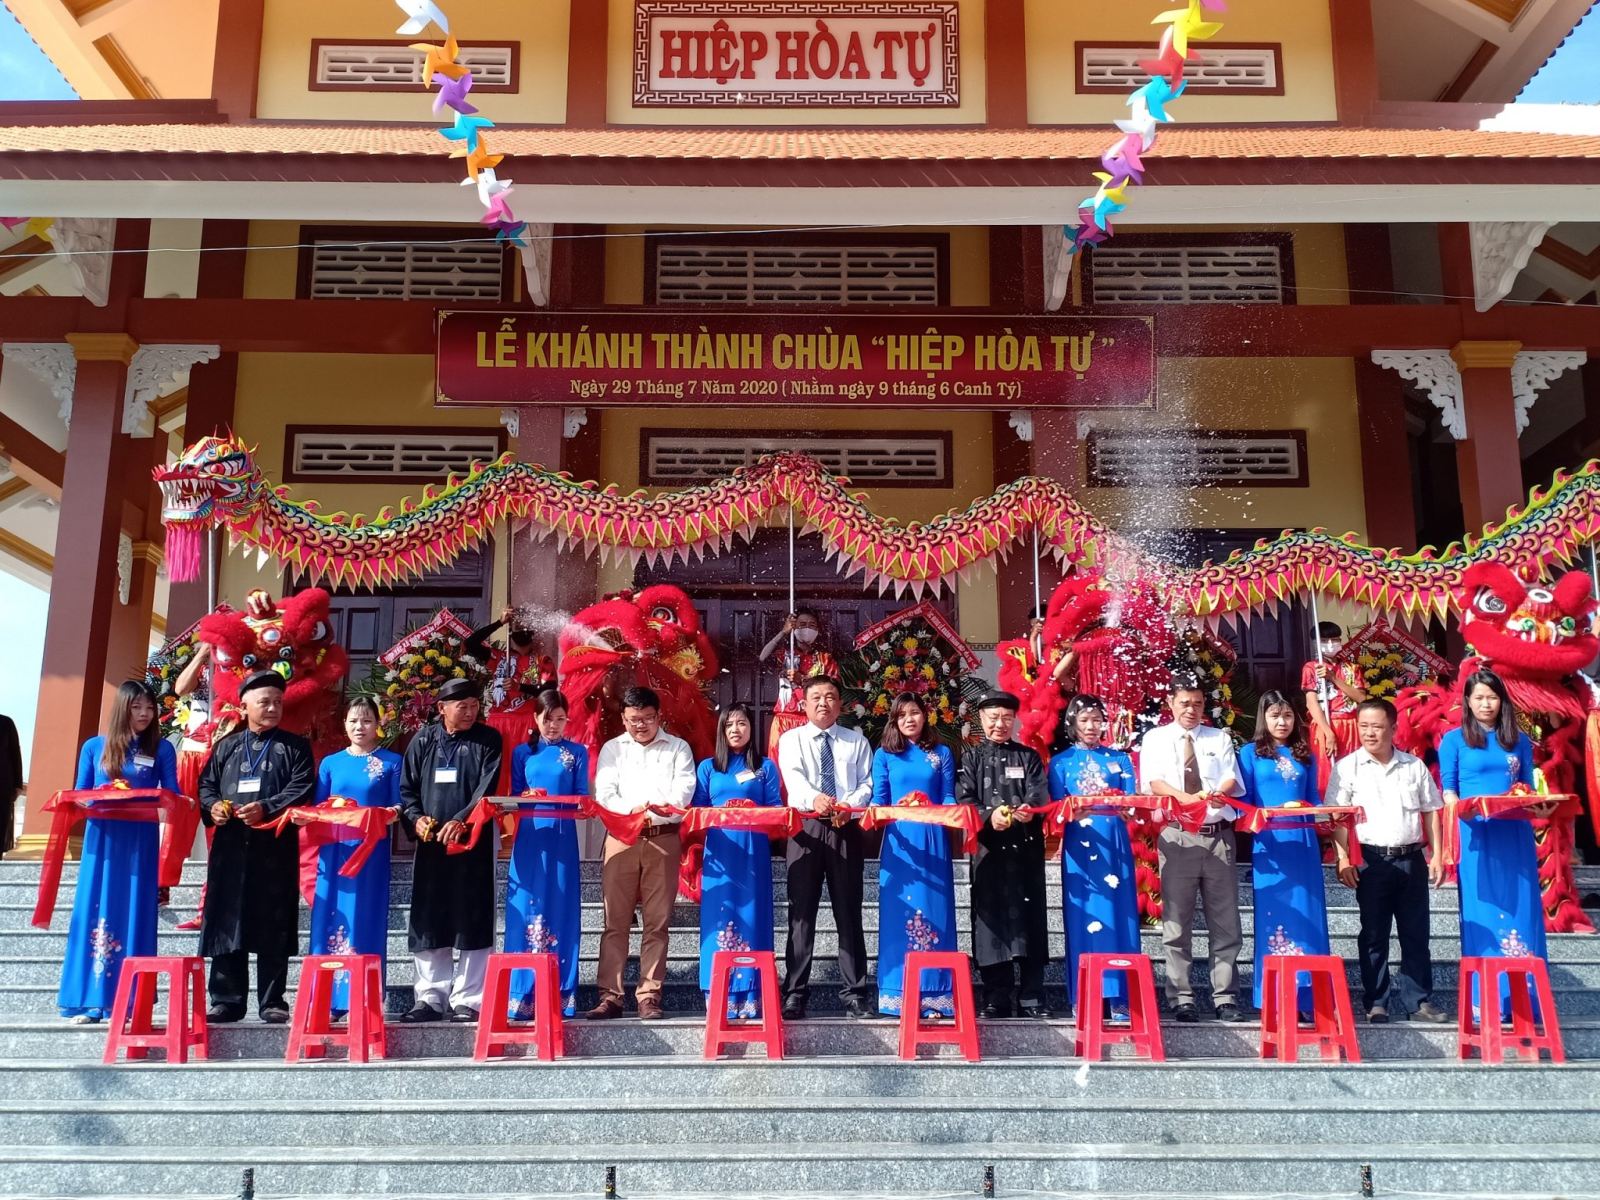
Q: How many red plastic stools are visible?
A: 8